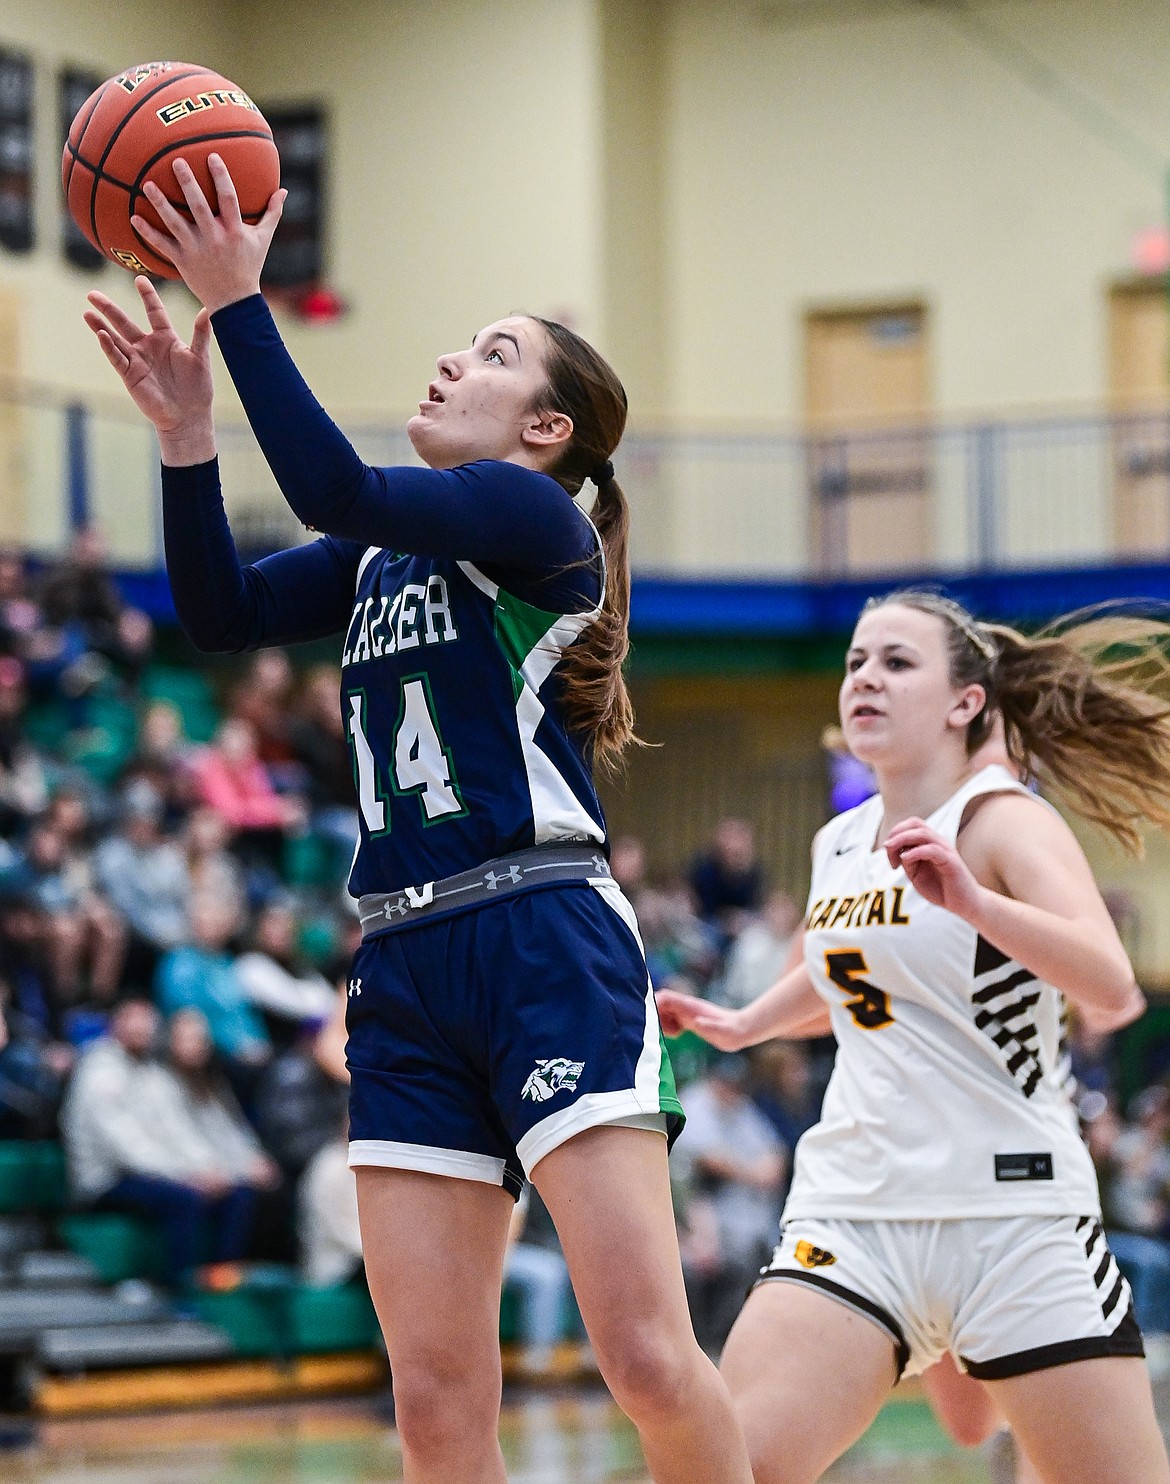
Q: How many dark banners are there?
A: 3